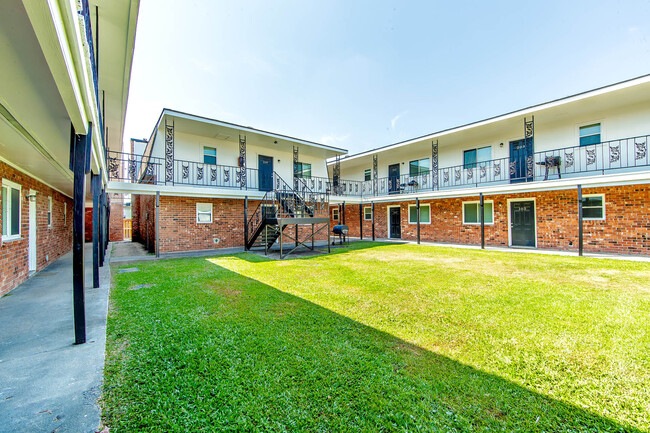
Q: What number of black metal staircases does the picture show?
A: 1